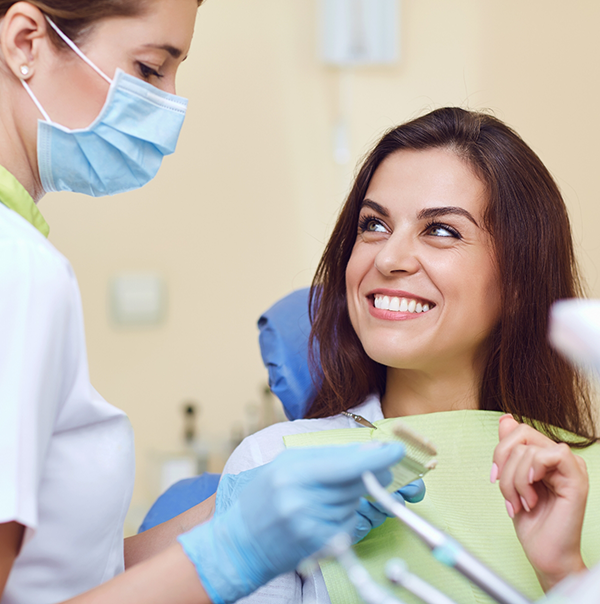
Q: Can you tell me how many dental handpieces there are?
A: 3